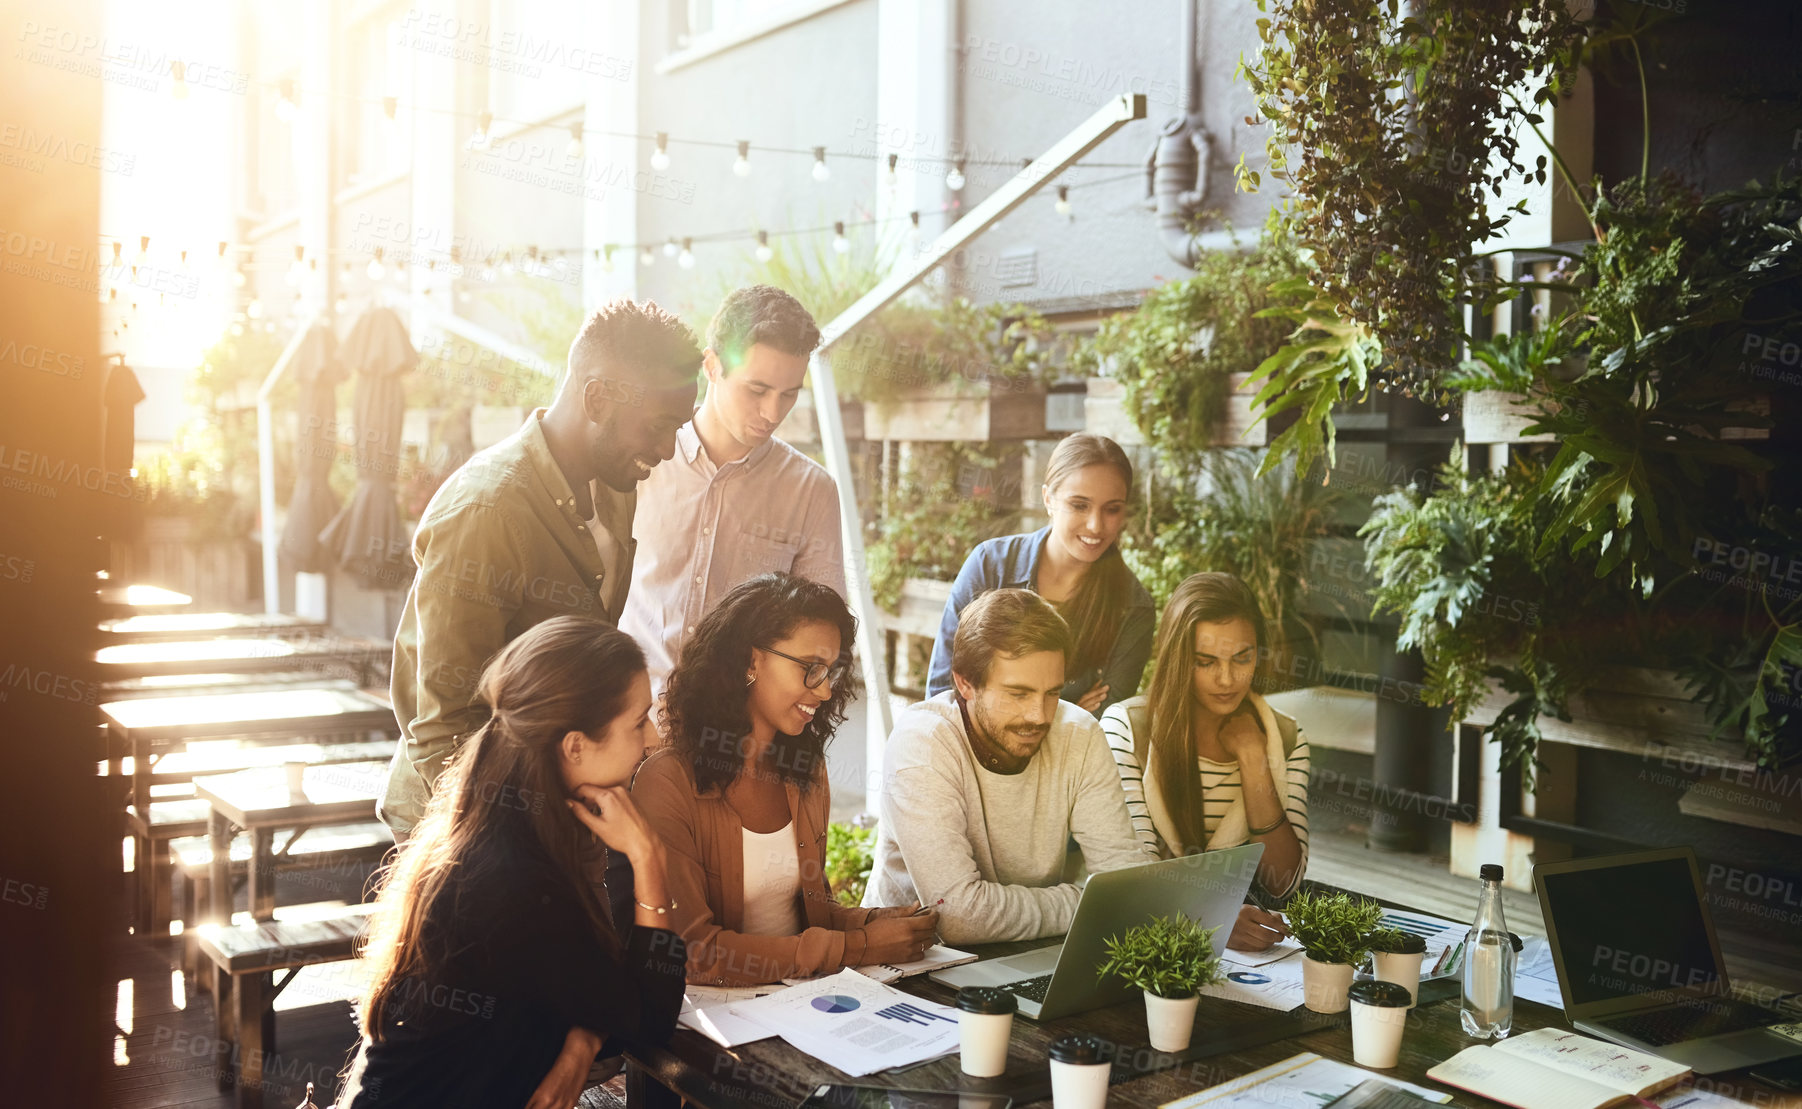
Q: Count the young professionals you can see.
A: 7